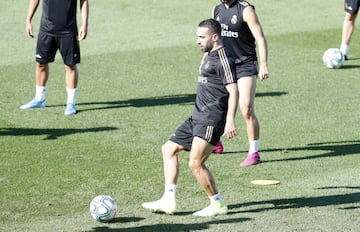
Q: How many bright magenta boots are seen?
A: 2